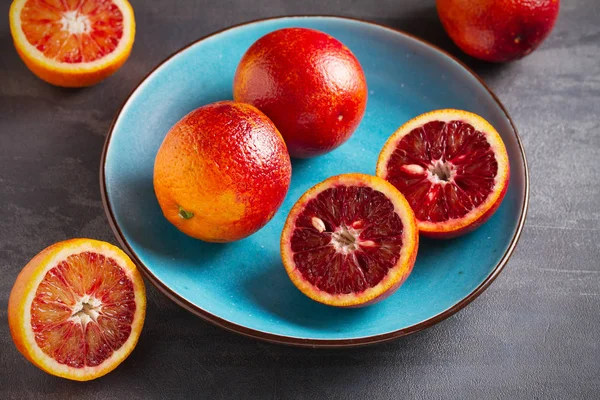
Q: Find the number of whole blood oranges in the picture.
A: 3